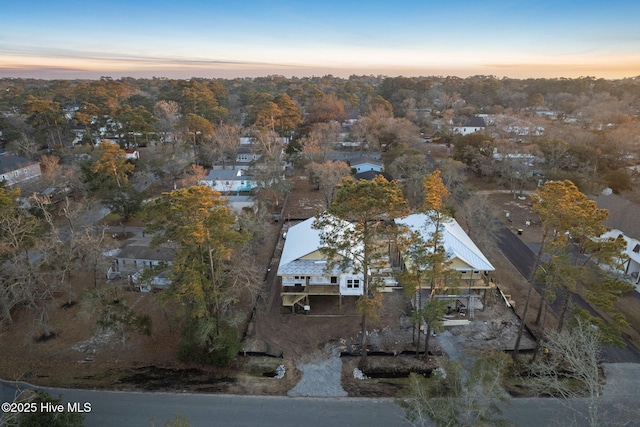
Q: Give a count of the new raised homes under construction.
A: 2